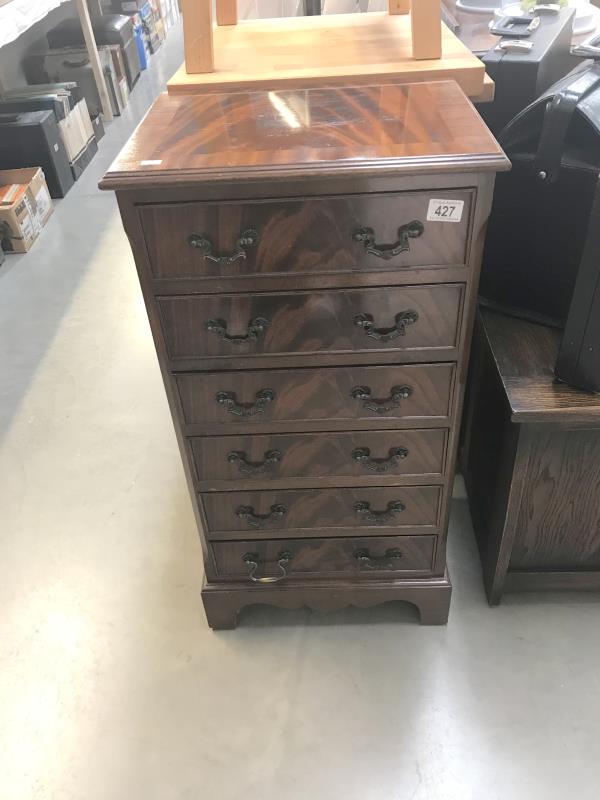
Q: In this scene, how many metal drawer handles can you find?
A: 12